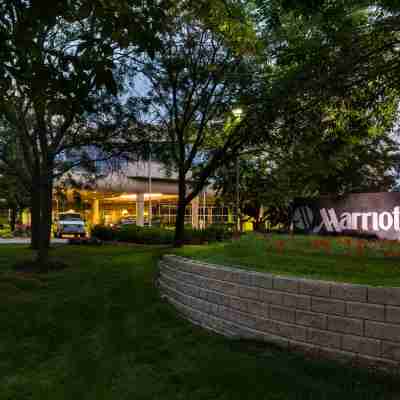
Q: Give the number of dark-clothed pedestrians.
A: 0